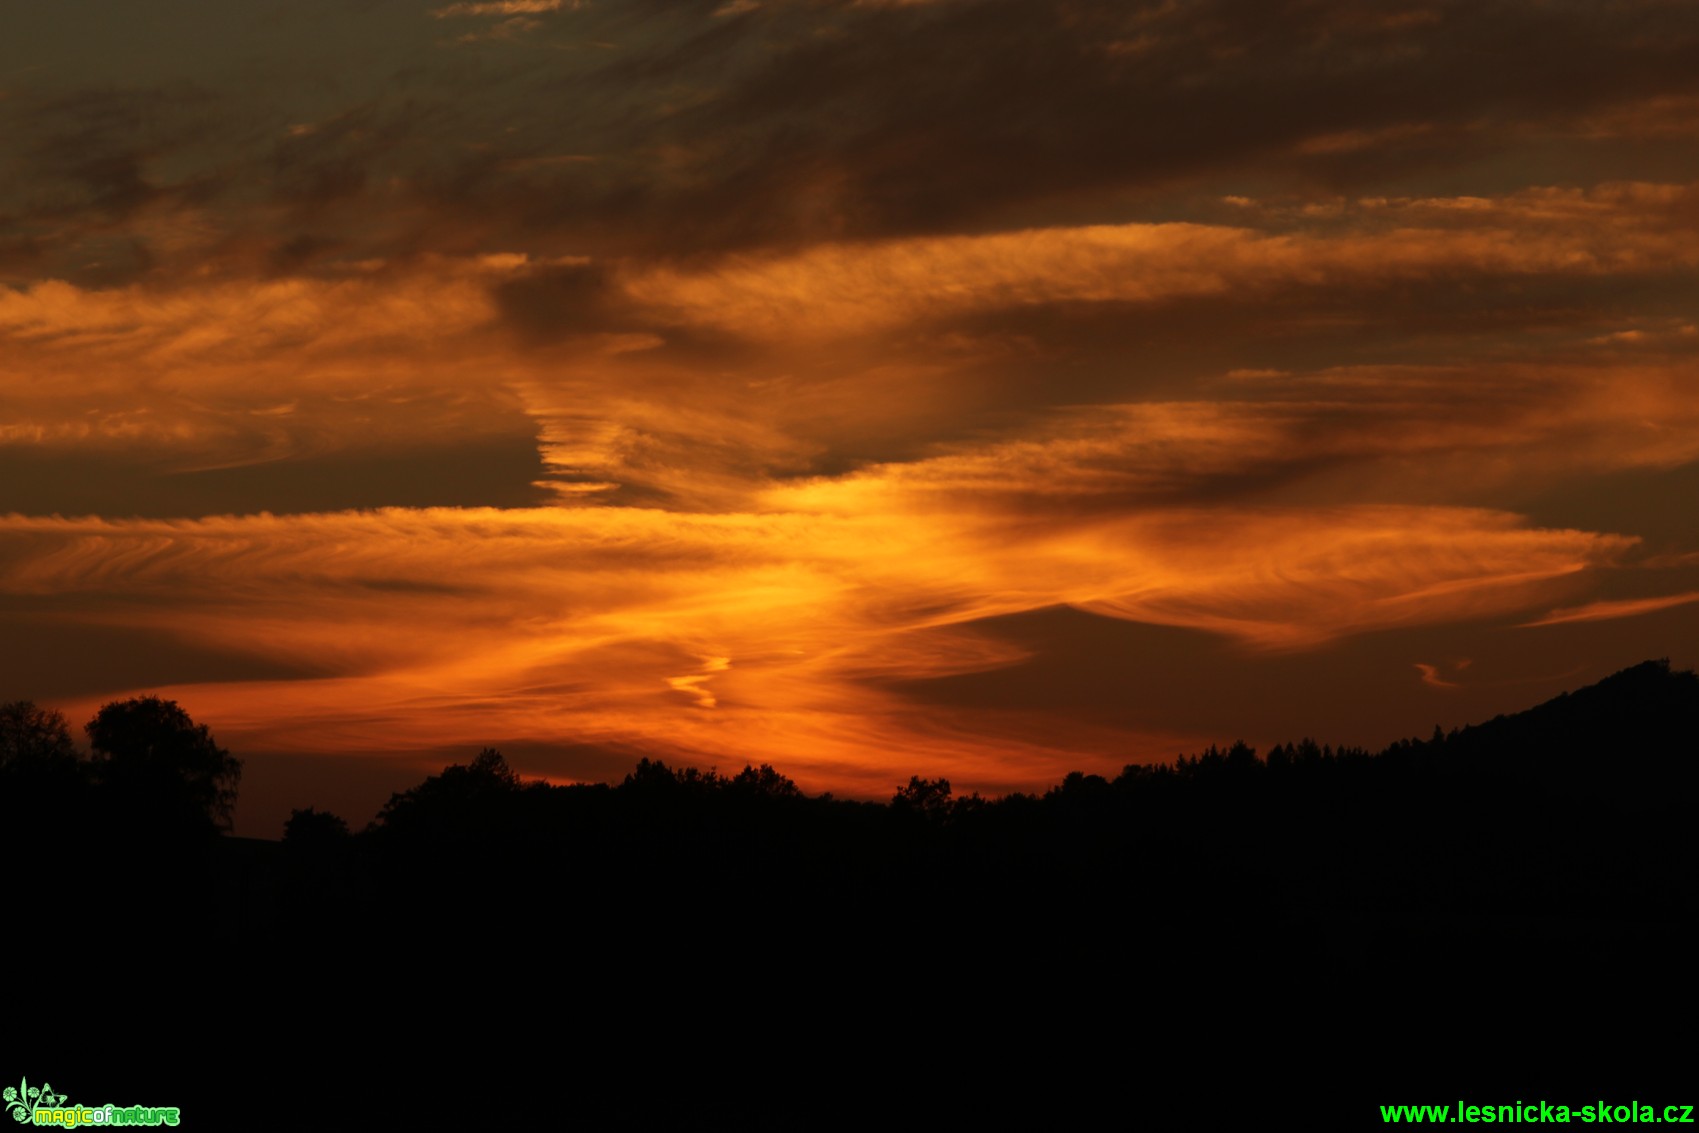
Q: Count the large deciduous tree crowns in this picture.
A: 2